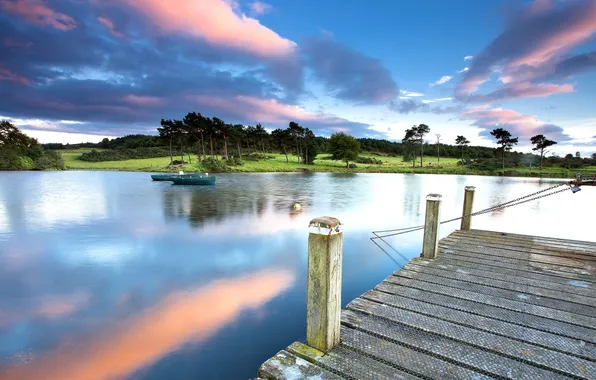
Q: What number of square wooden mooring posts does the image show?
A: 3